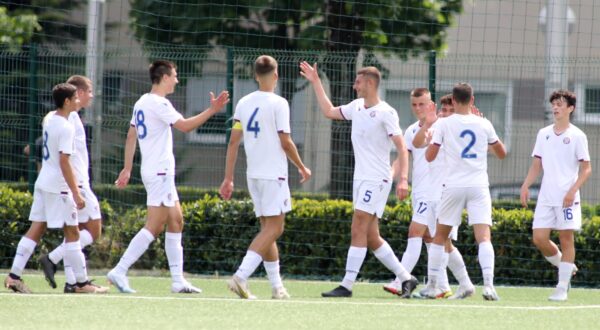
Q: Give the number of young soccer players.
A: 9